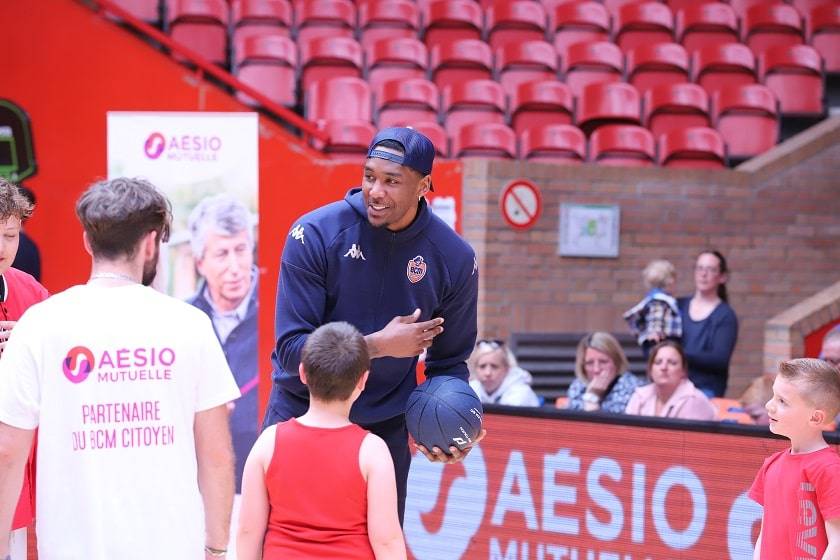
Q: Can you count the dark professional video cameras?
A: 0